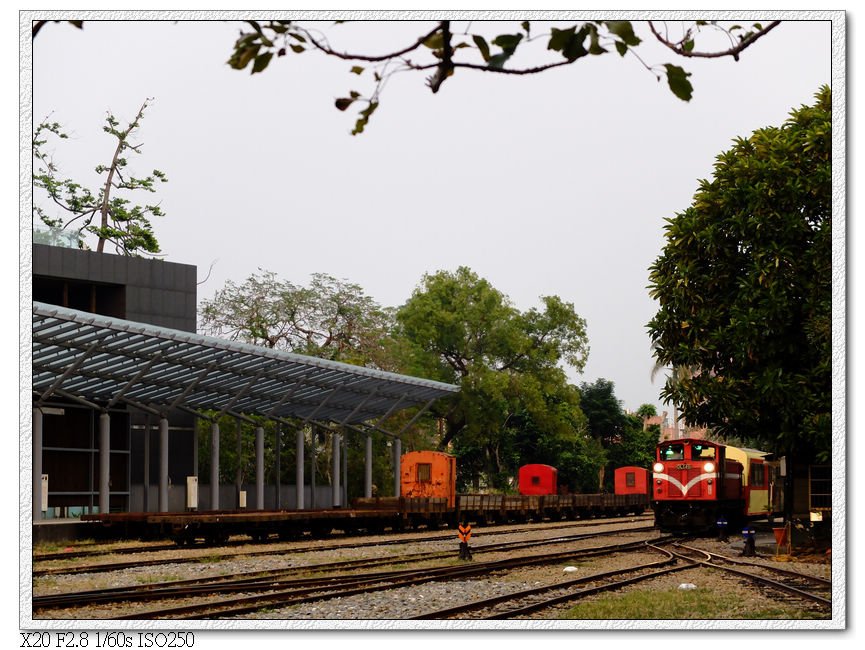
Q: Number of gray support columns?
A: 9